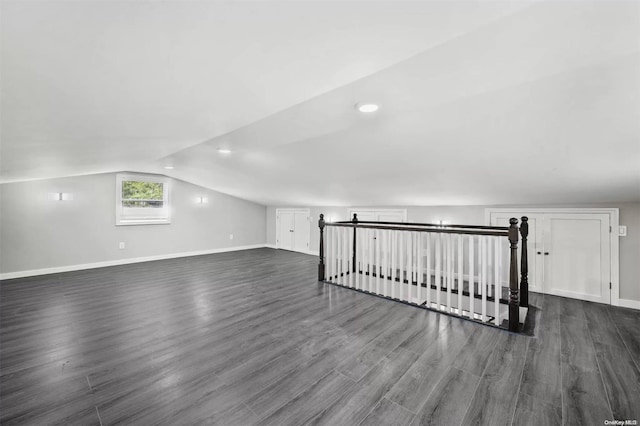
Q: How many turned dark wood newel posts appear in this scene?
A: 4